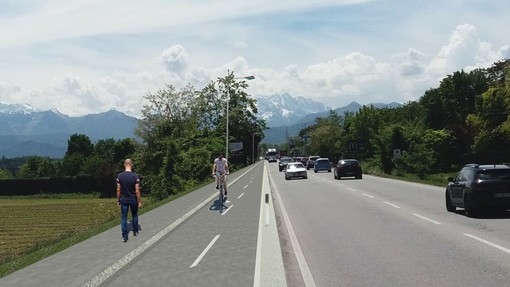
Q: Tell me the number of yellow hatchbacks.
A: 0